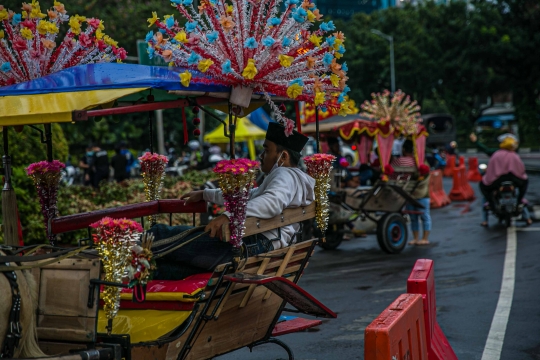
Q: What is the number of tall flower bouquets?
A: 5